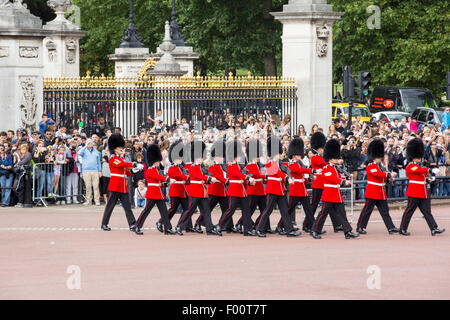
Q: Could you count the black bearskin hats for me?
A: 13